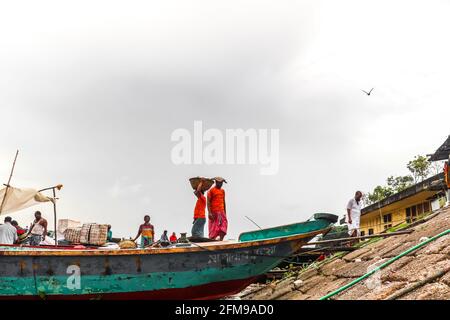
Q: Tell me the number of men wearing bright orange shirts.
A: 2